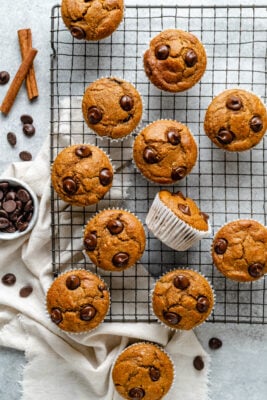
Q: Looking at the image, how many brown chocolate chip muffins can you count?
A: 12